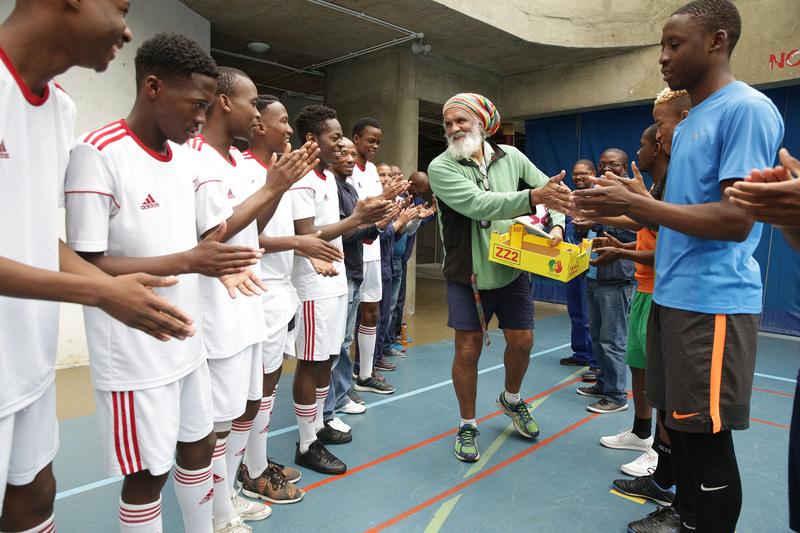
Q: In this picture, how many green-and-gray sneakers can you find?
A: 2